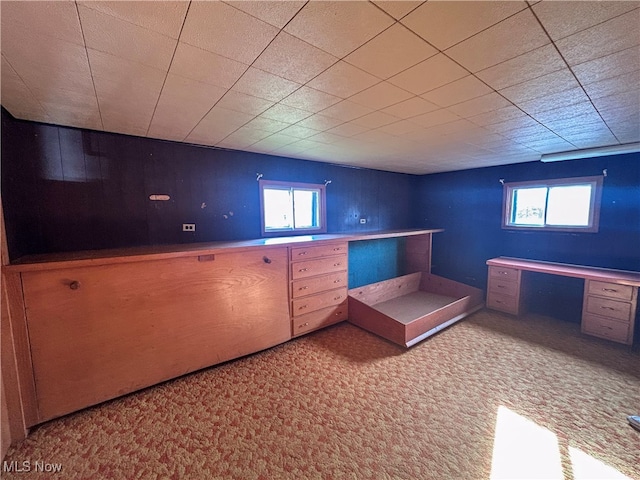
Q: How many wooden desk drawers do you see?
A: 6